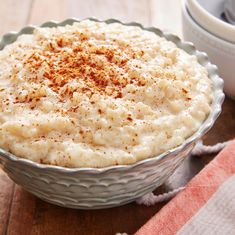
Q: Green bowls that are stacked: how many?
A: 0